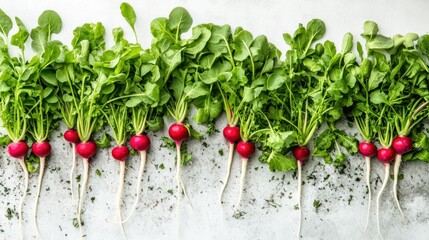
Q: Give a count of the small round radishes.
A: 13